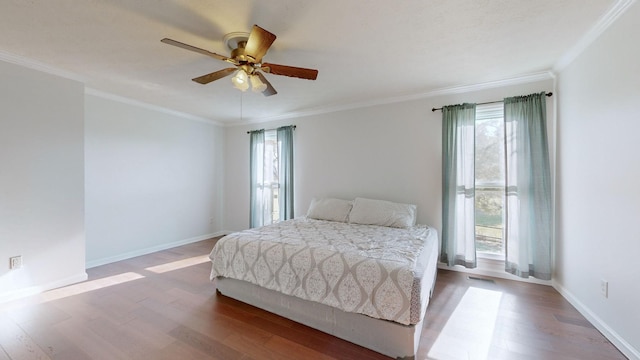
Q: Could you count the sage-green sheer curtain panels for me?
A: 4